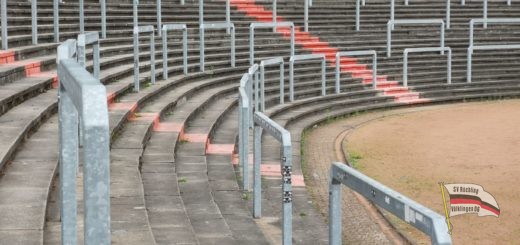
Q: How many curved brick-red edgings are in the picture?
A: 1